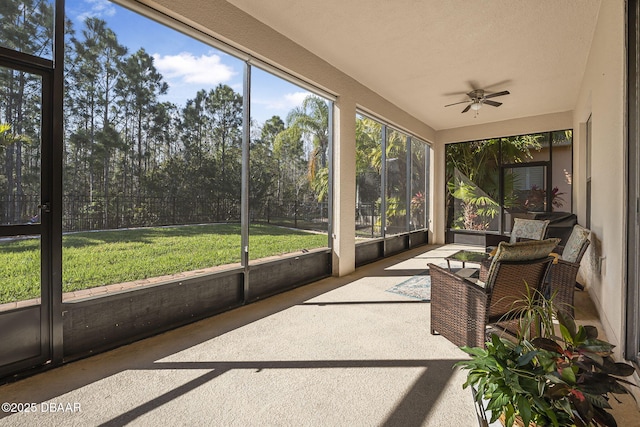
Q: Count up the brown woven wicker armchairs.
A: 3